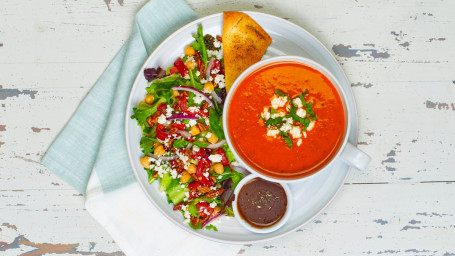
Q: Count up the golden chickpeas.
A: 13